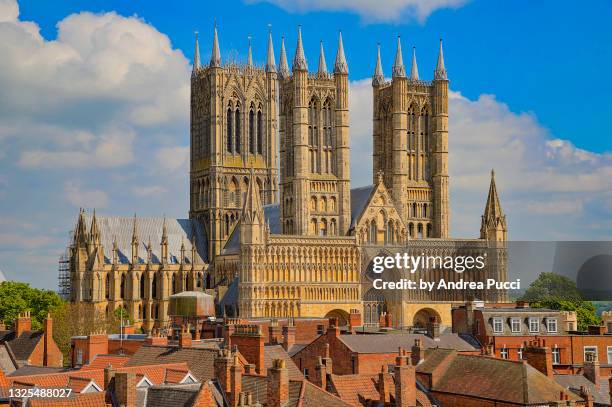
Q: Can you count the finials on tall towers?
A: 12